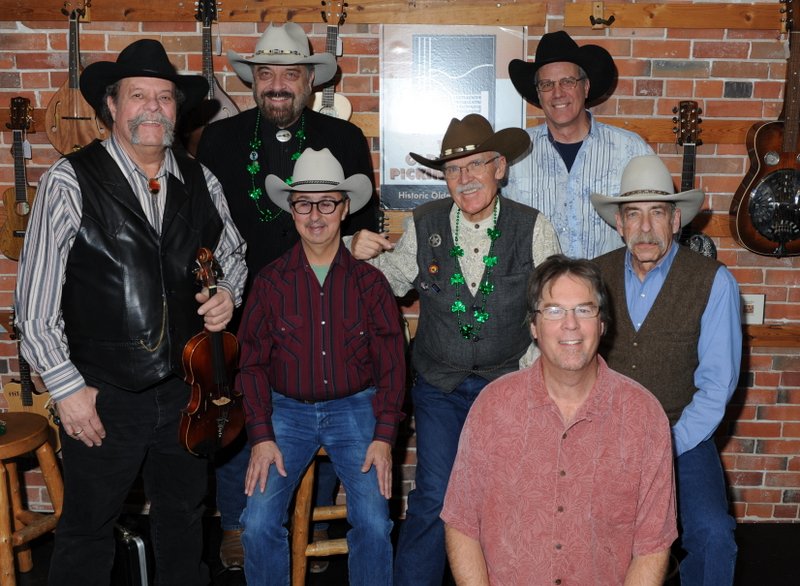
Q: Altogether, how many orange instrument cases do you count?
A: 0